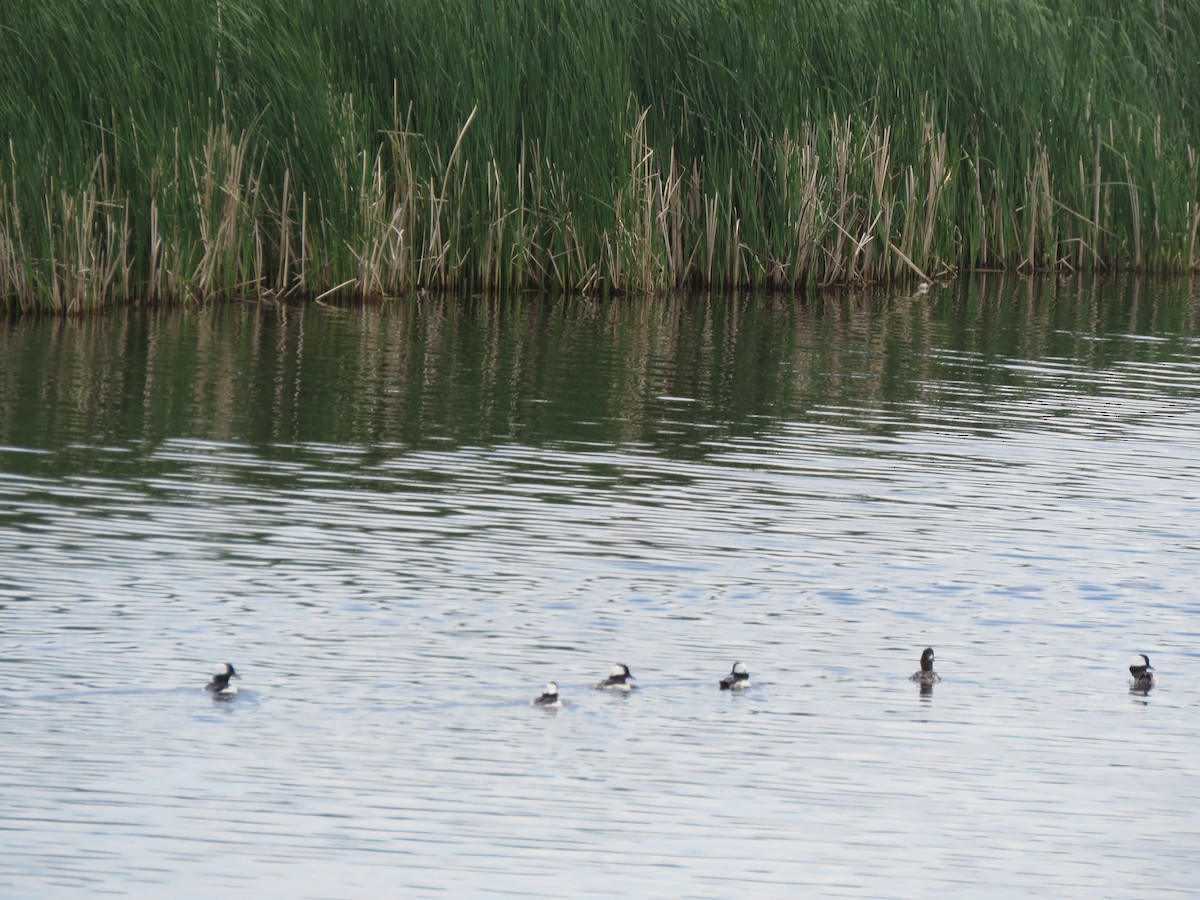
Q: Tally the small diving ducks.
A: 6